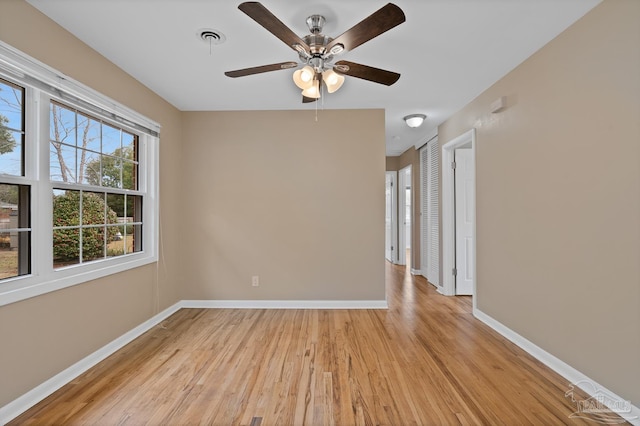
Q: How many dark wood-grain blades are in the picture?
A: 5